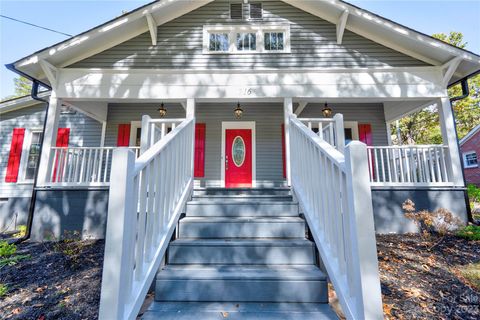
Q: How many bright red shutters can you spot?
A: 6